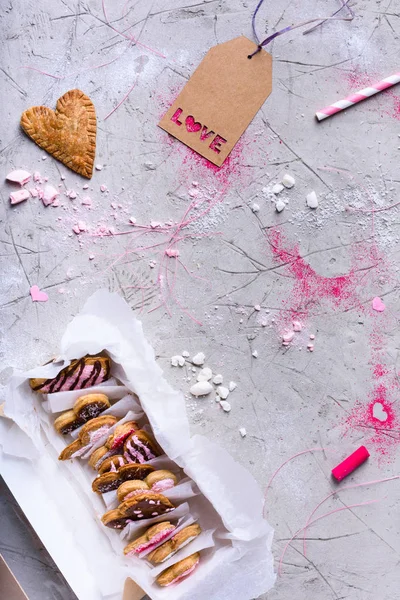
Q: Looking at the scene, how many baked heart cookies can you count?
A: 12